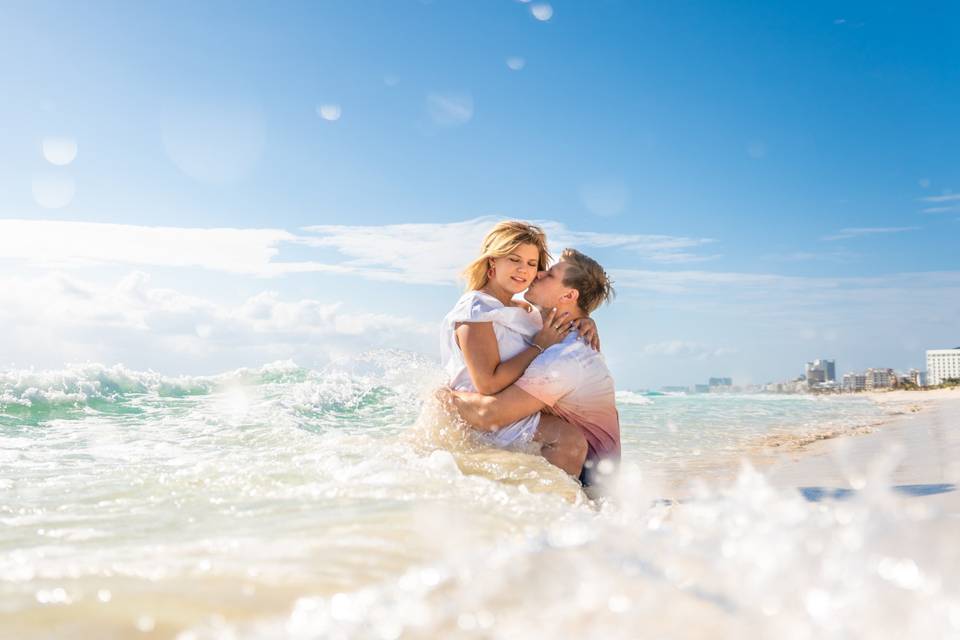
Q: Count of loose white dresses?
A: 1